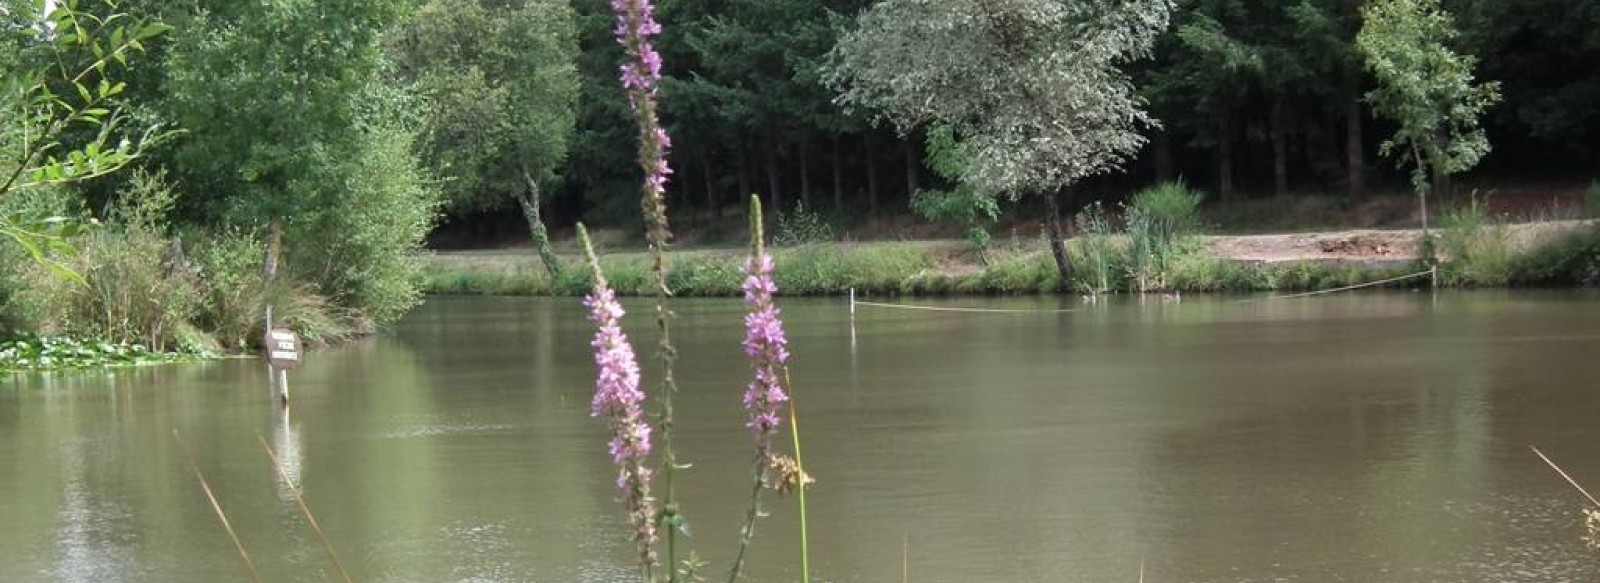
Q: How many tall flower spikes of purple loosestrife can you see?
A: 3